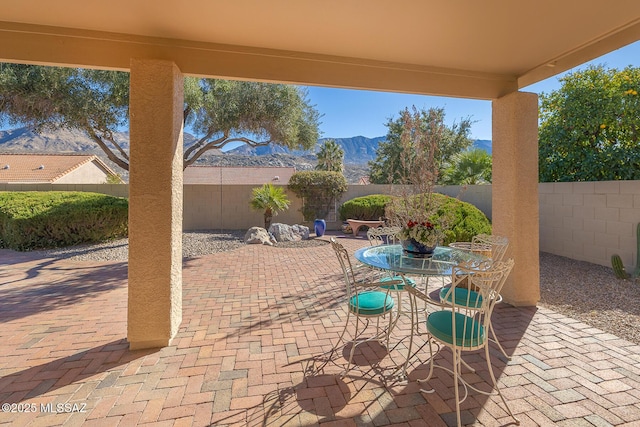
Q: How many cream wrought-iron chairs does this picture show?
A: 4